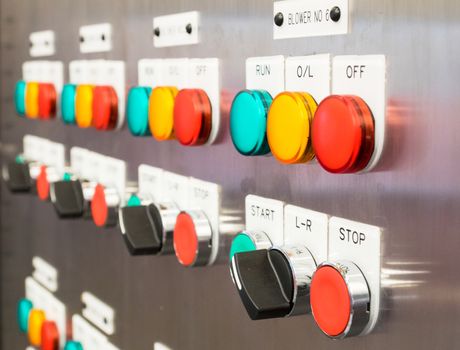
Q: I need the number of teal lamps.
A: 6